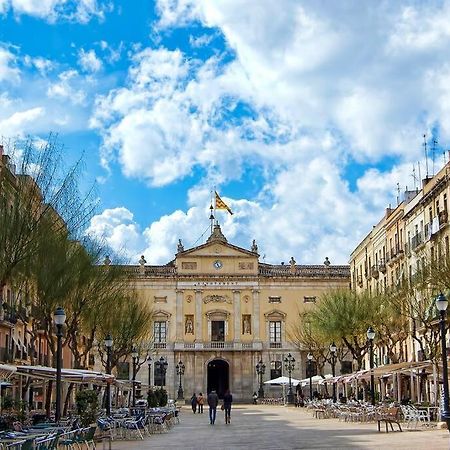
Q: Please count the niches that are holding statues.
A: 2